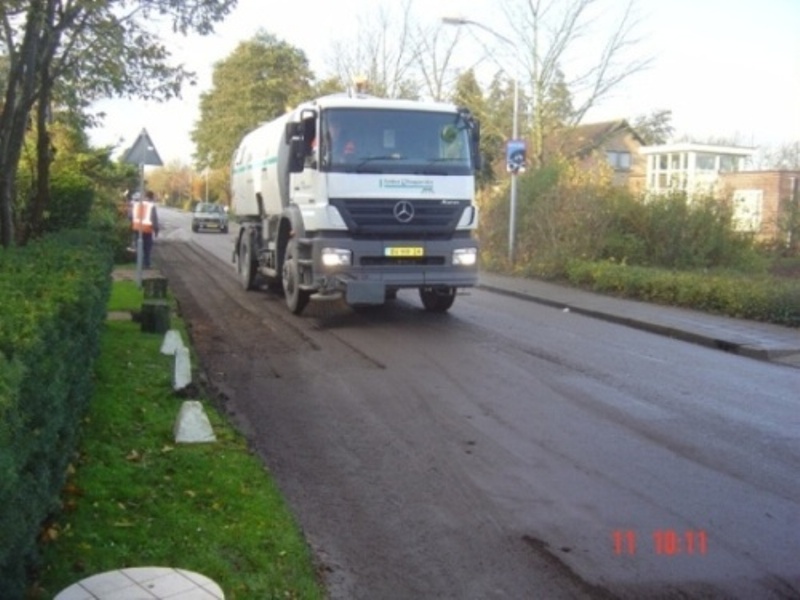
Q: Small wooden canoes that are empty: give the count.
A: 0